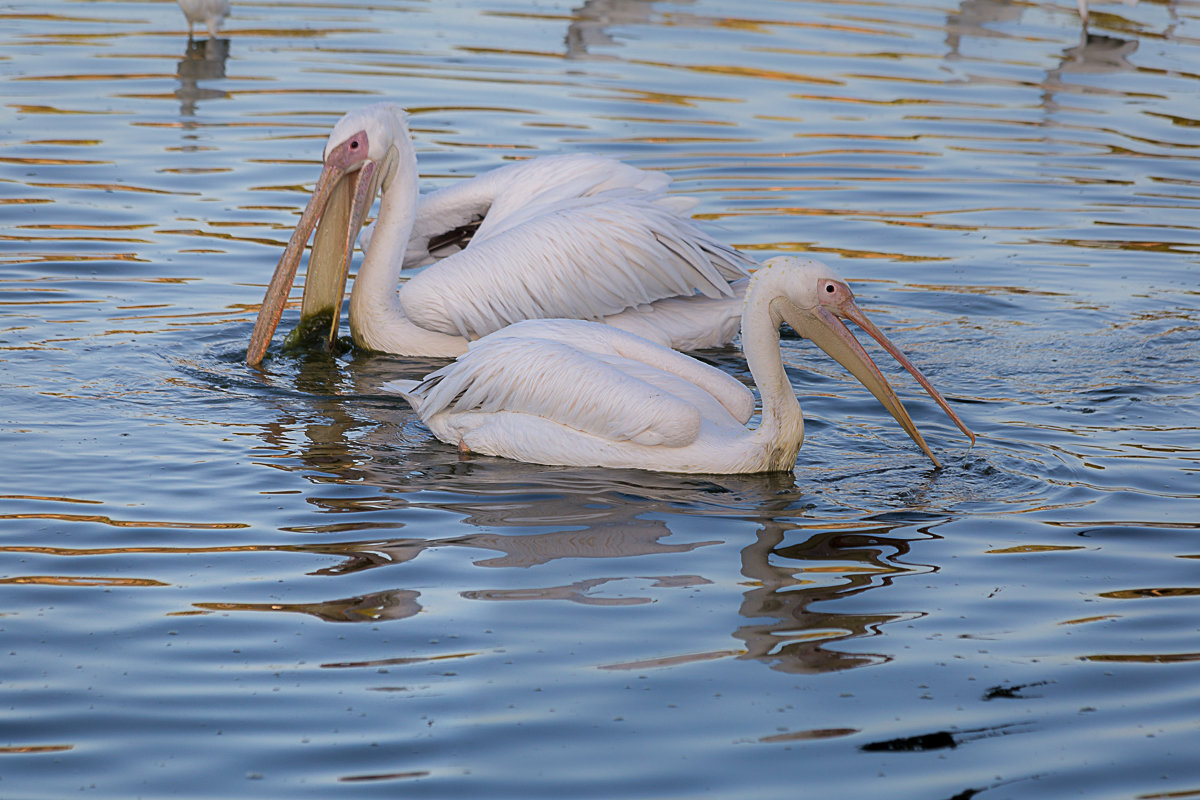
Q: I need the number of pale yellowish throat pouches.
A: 2